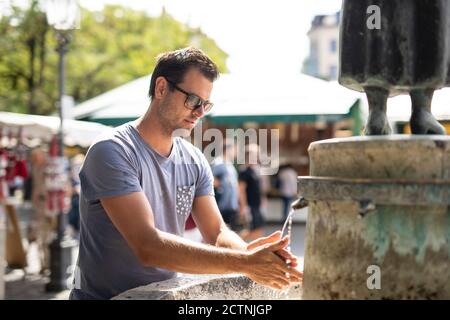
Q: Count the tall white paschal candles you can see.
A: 0